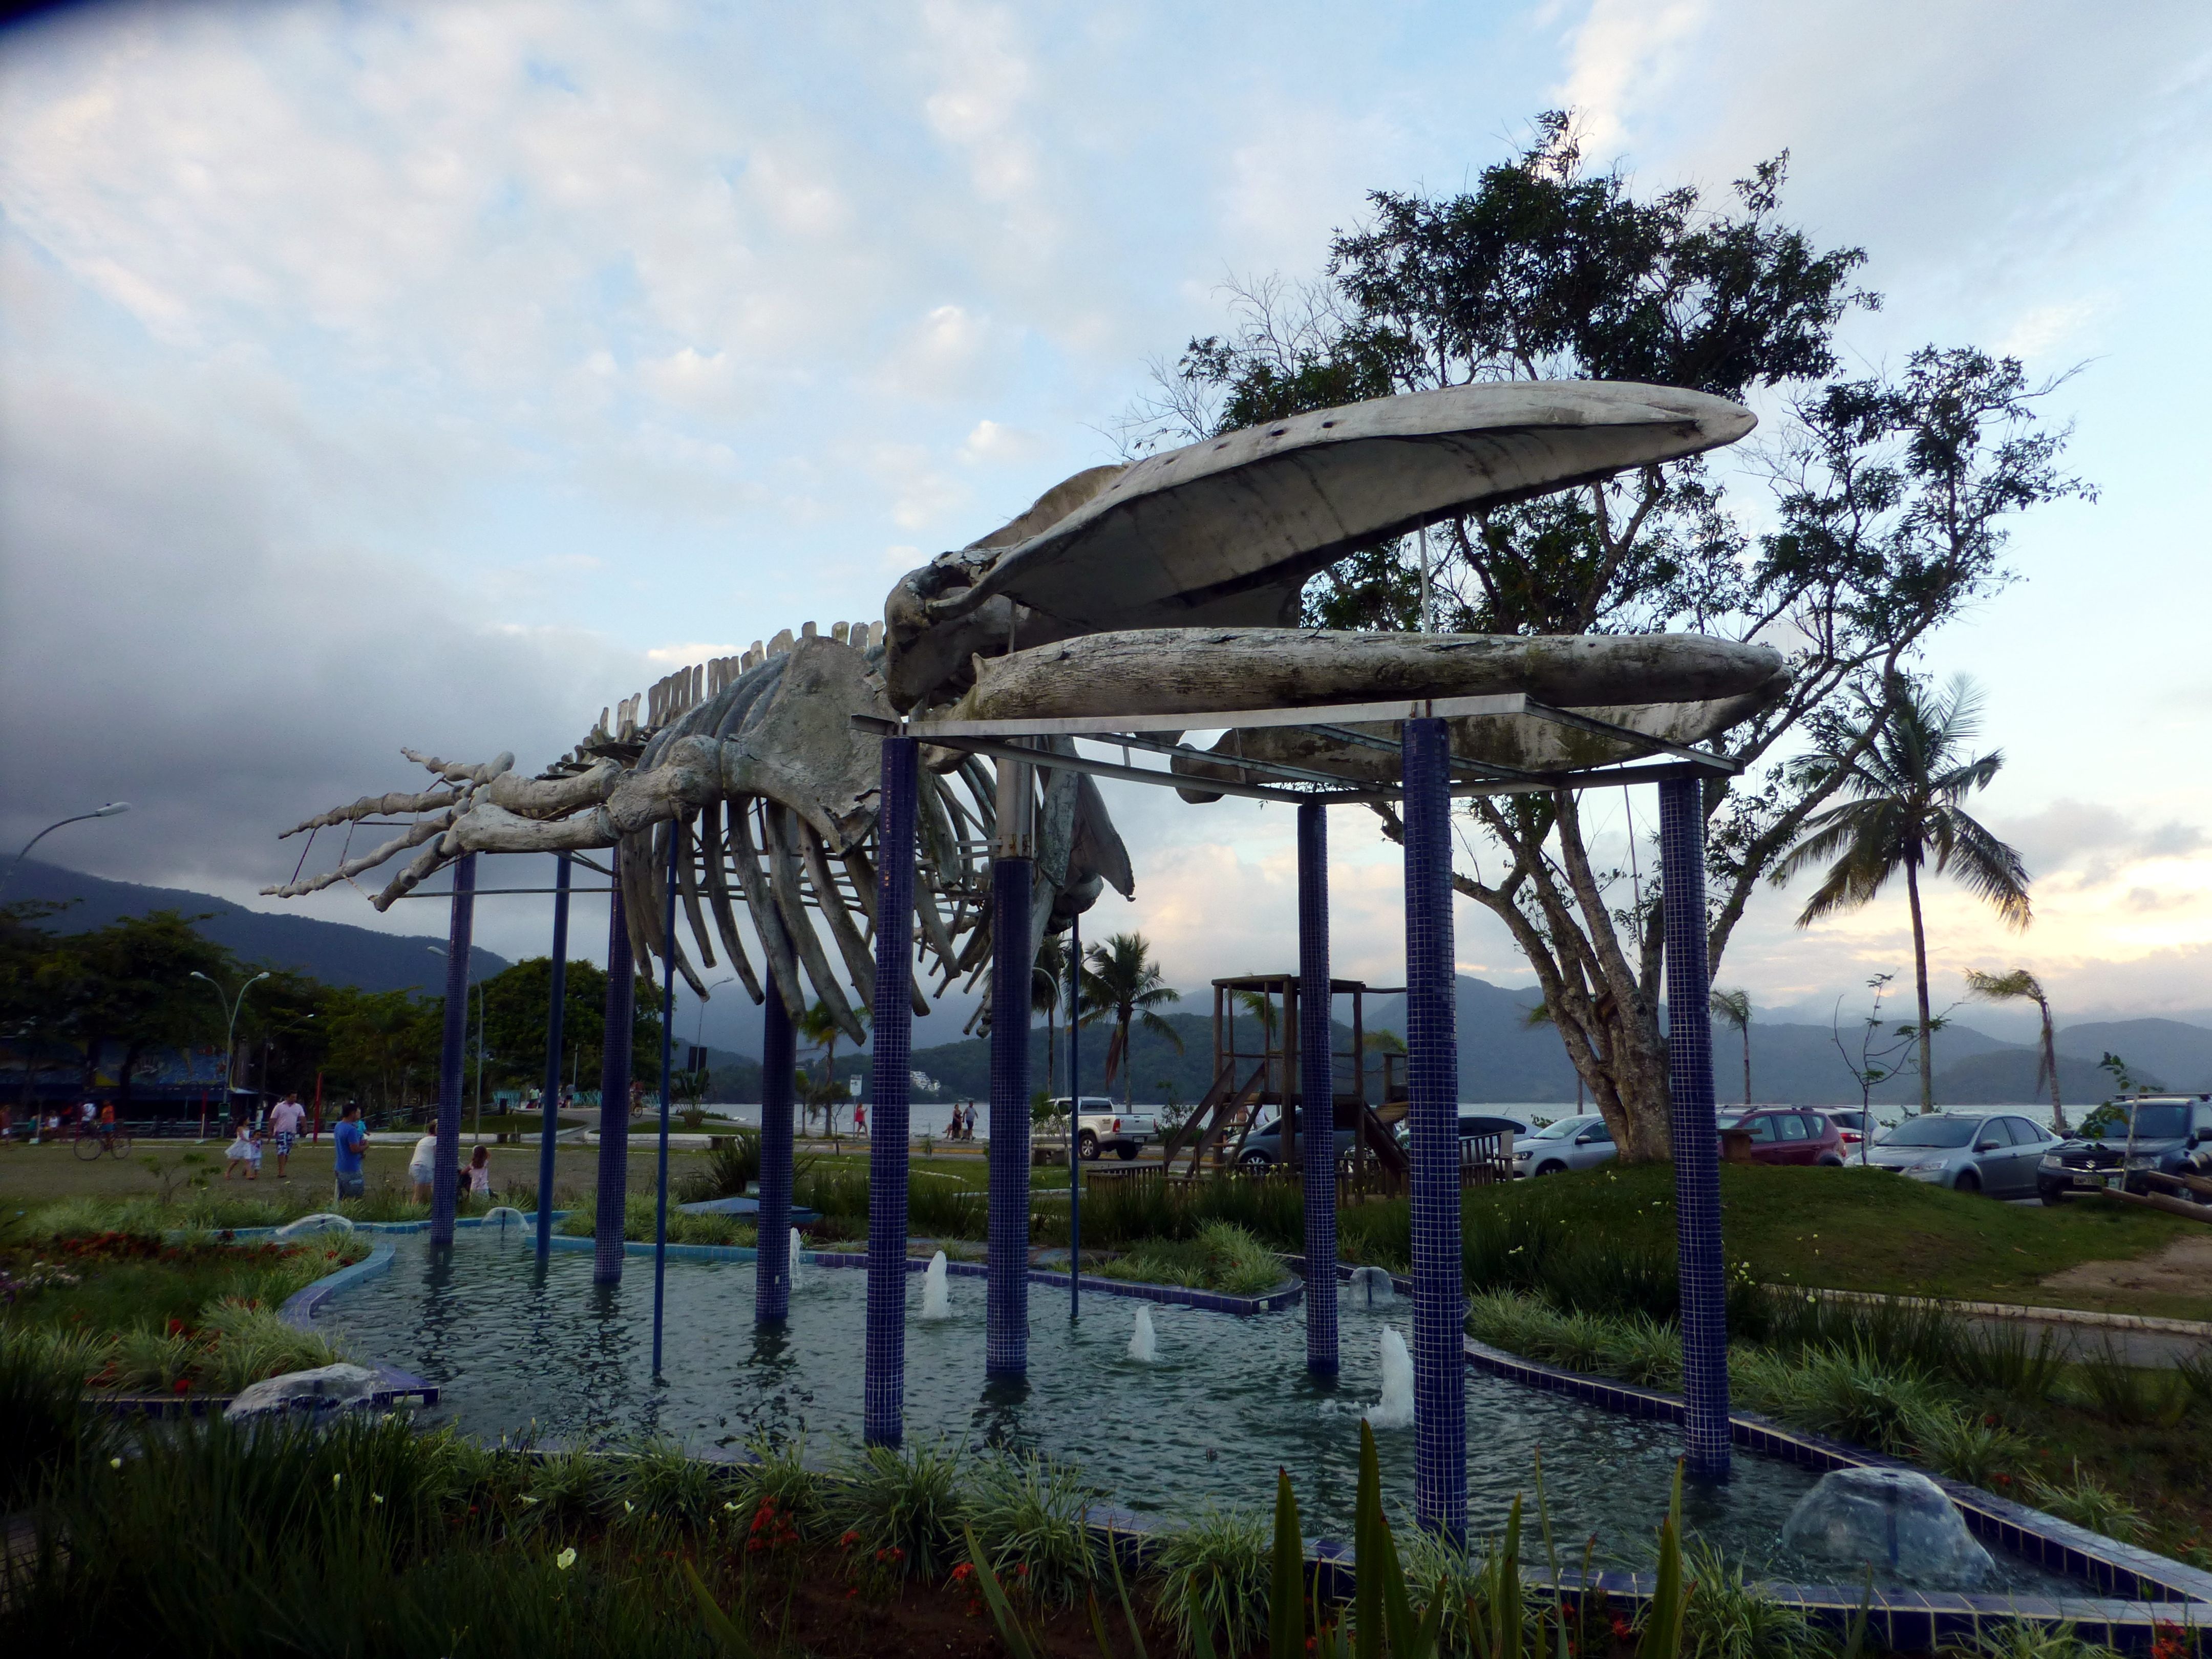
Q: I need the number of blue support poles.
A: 11